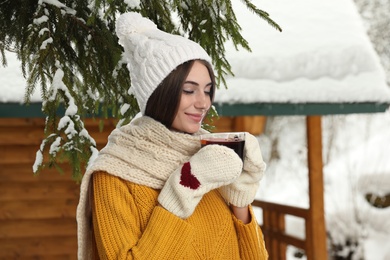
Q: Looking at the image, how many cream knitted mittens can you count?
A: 2